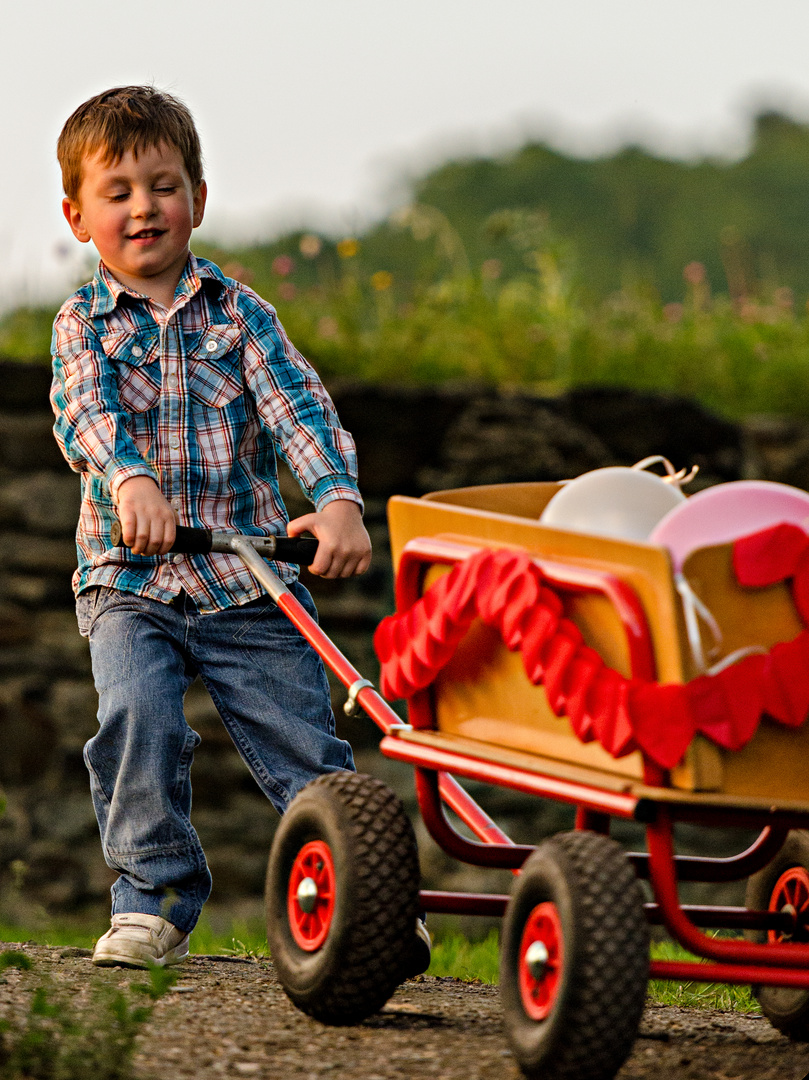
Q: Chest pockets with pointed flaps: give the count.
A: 2